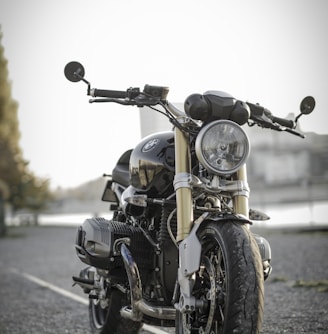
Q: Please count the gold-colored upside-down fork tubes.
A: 2